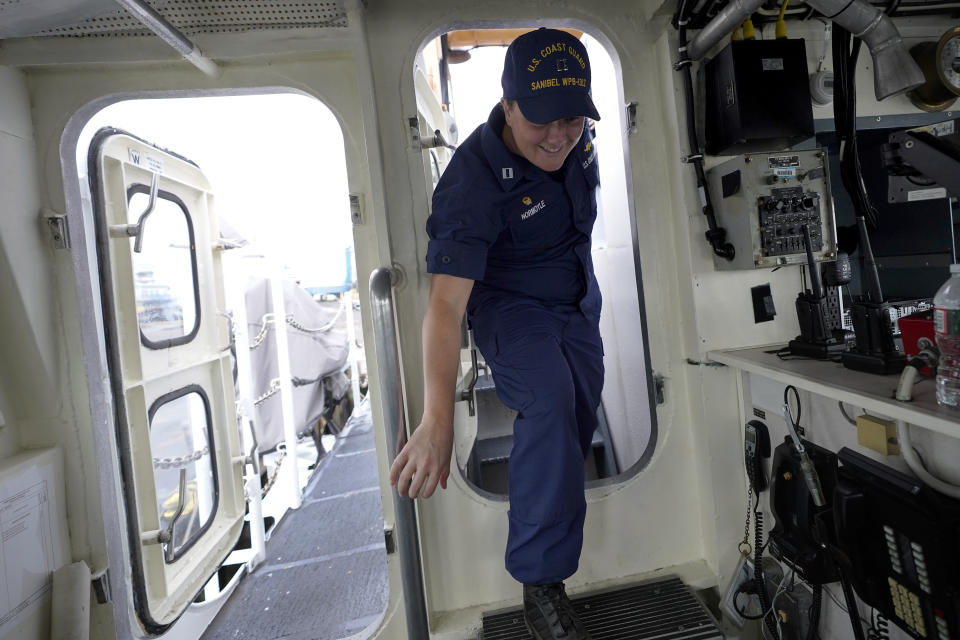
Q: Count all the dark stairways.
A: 1